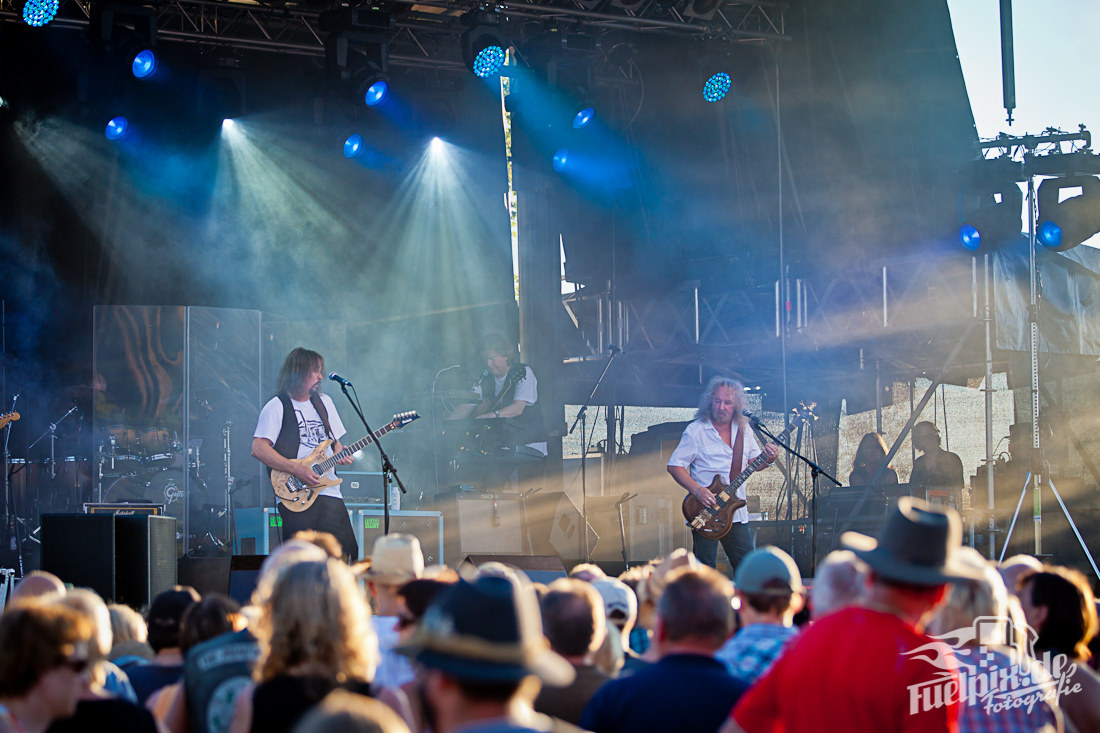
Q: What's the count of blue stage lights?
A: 11